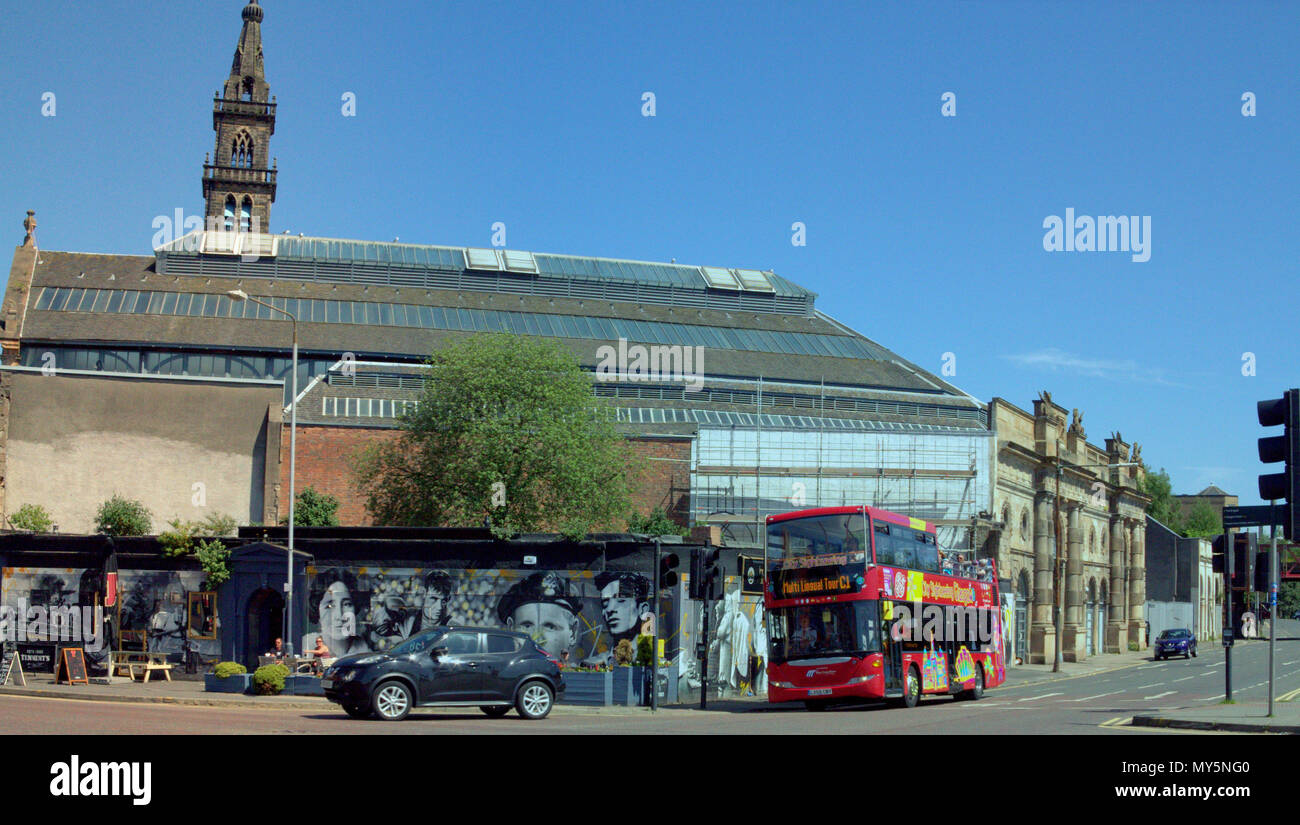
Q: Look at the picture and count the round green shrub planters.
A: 2